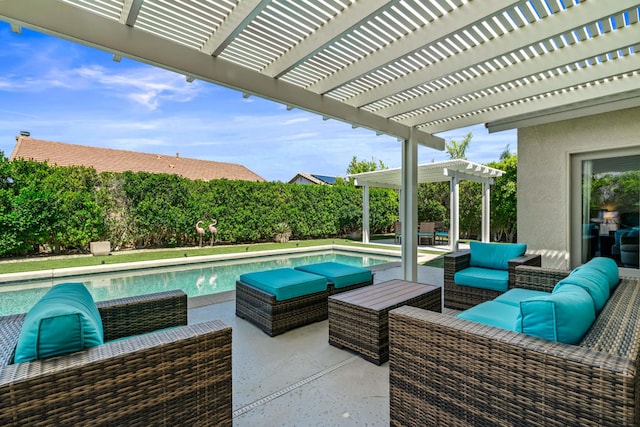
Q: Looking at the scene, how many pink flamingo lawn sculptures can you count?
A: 2